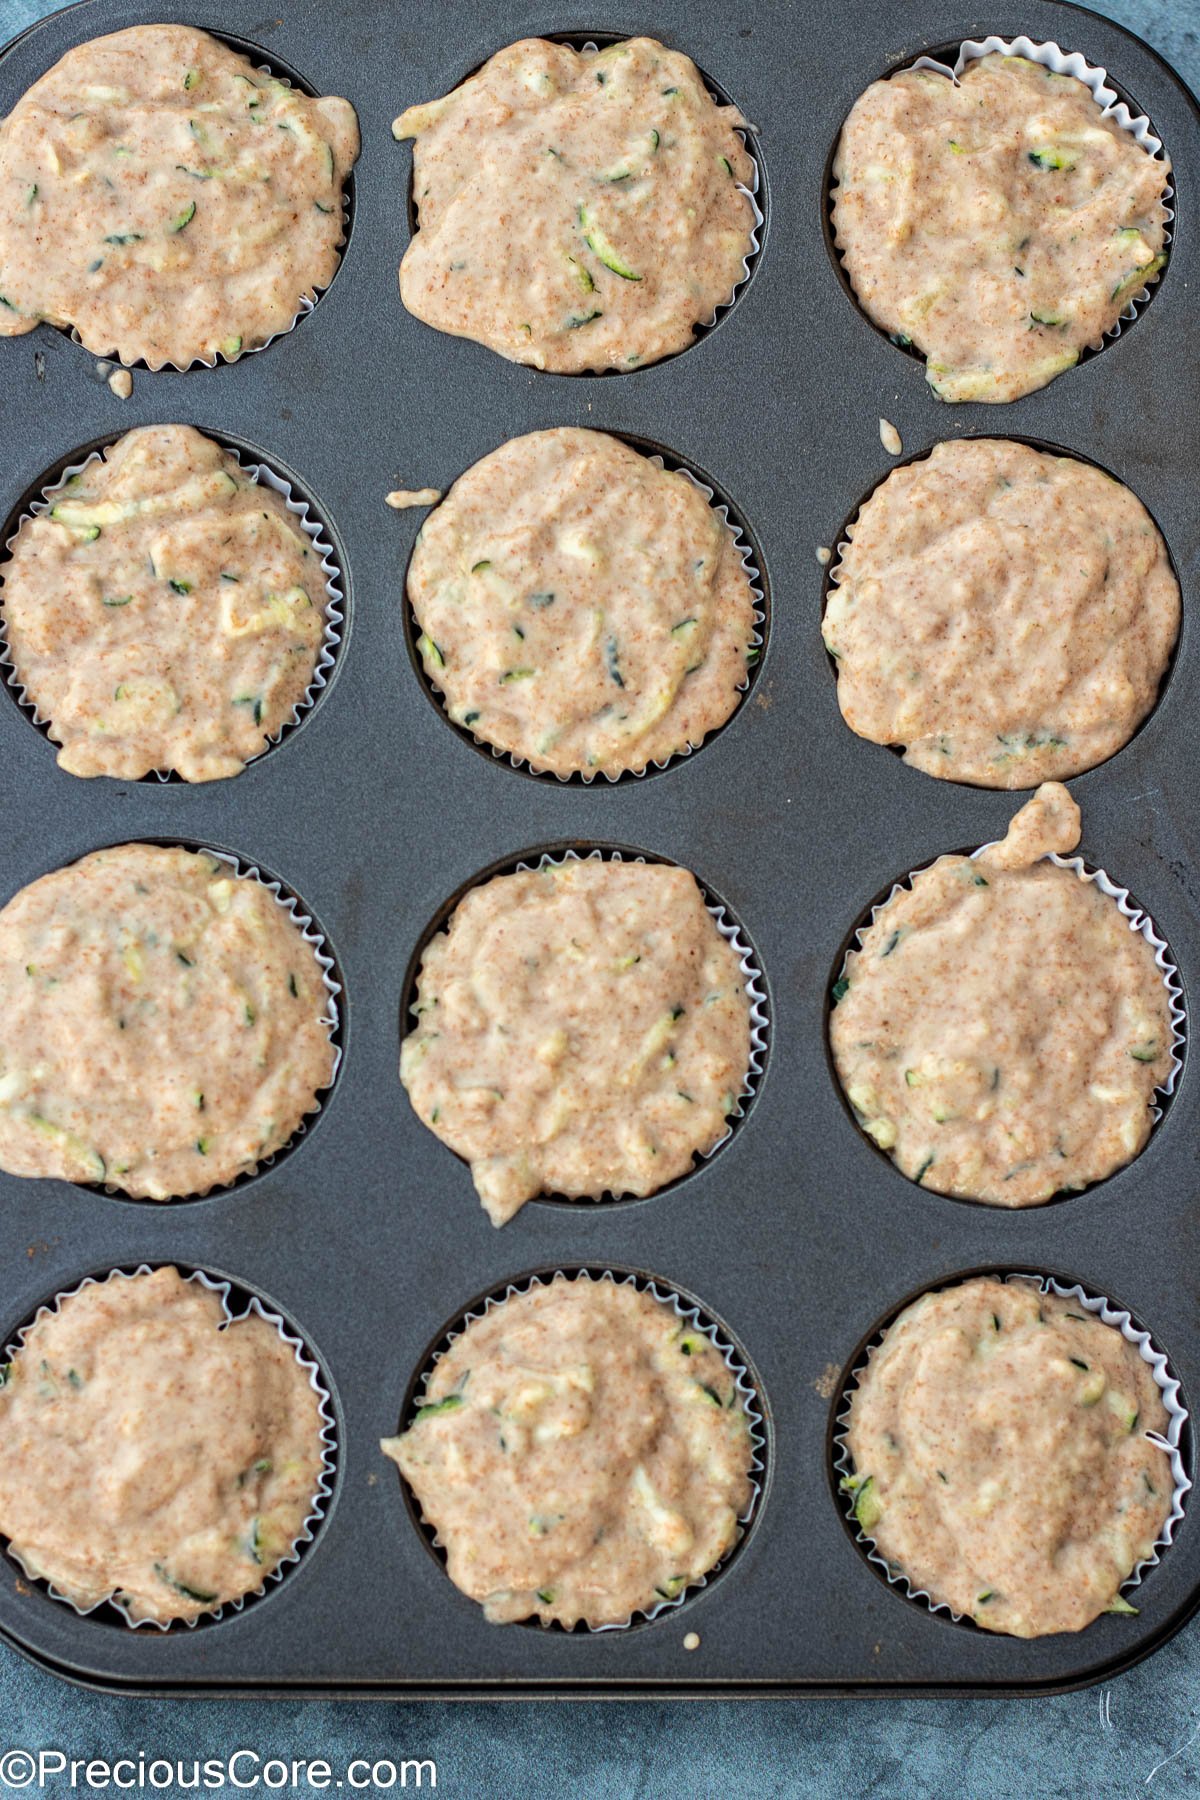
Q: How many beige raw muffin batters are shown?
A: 12